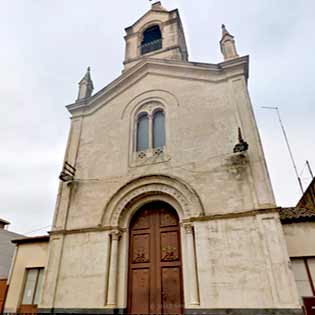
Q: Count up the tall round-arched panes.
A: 2